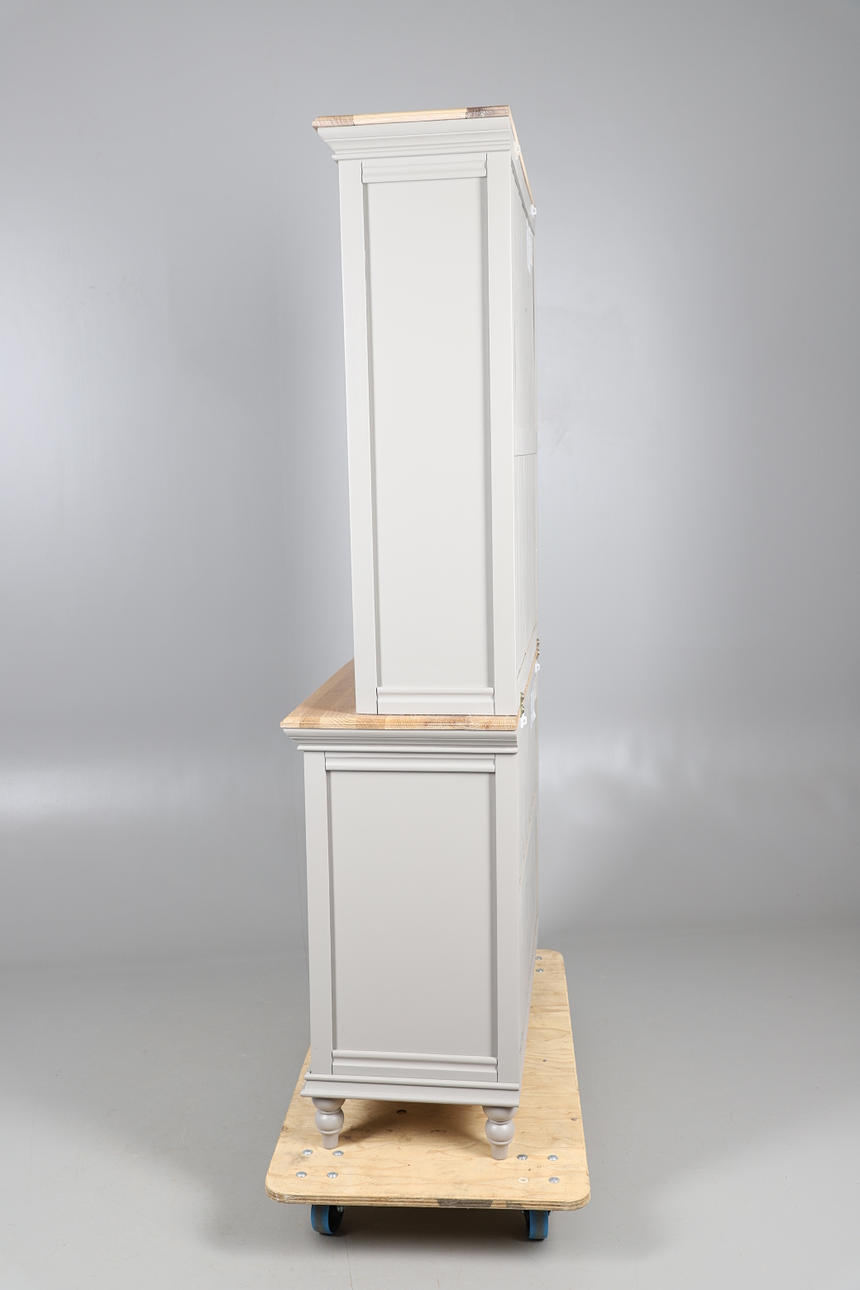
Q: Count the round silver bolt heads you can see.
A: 9